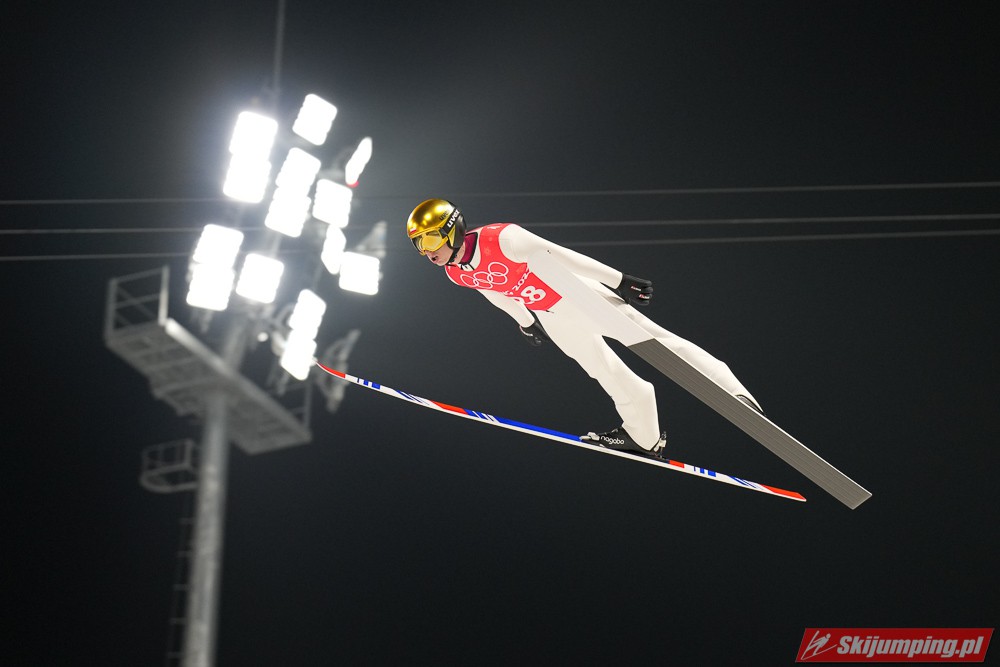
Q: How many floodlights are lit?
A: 14